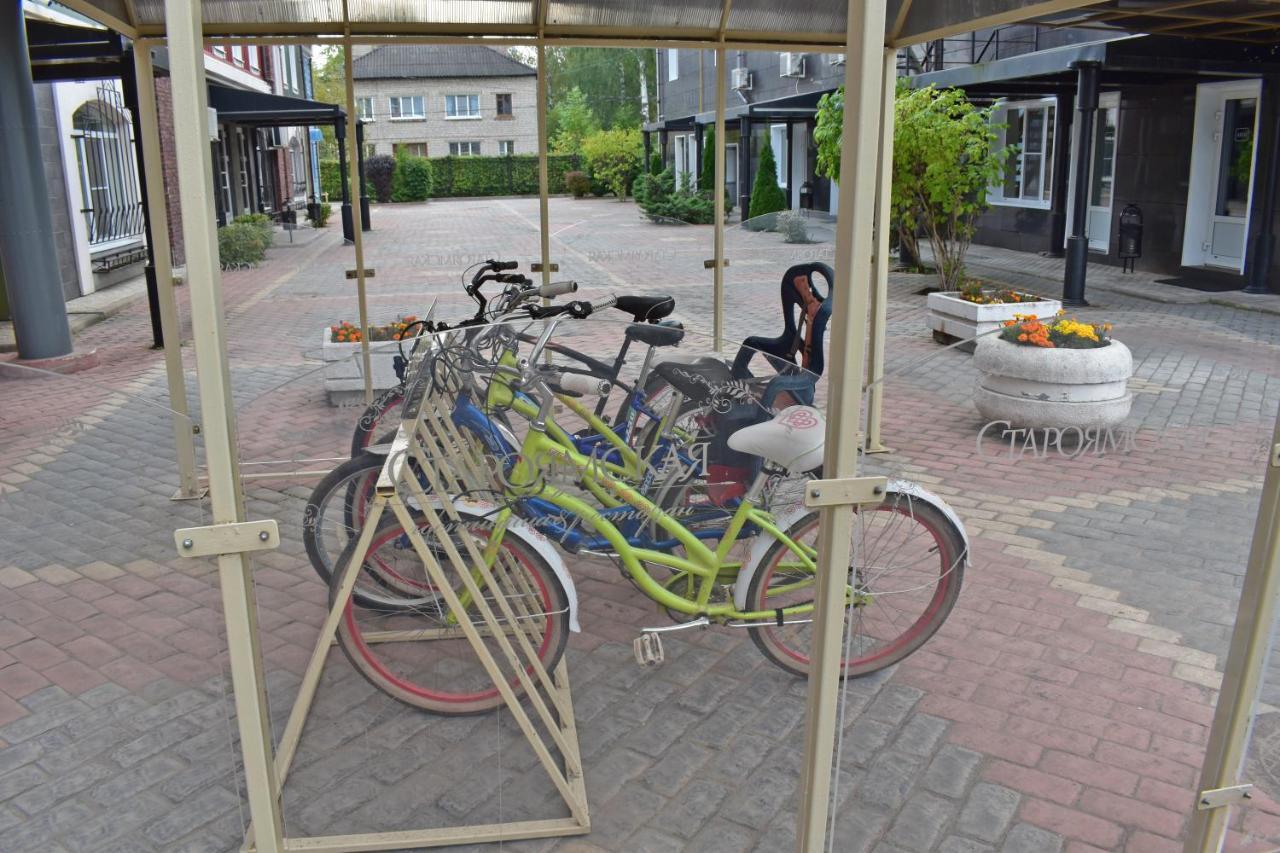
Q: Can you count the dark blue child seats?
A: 1